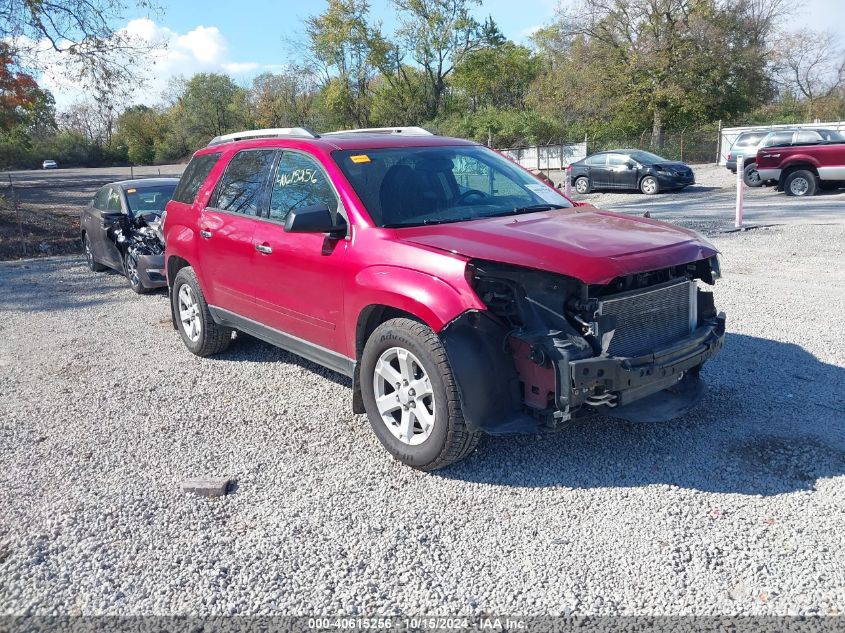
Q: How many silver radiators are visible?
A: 1